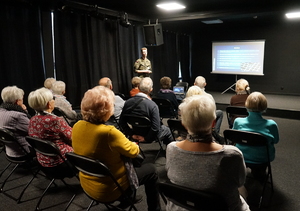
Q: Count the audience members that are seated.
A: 14